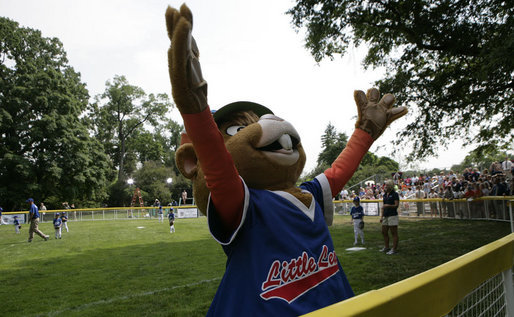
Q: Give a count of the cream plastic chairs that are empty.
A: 0